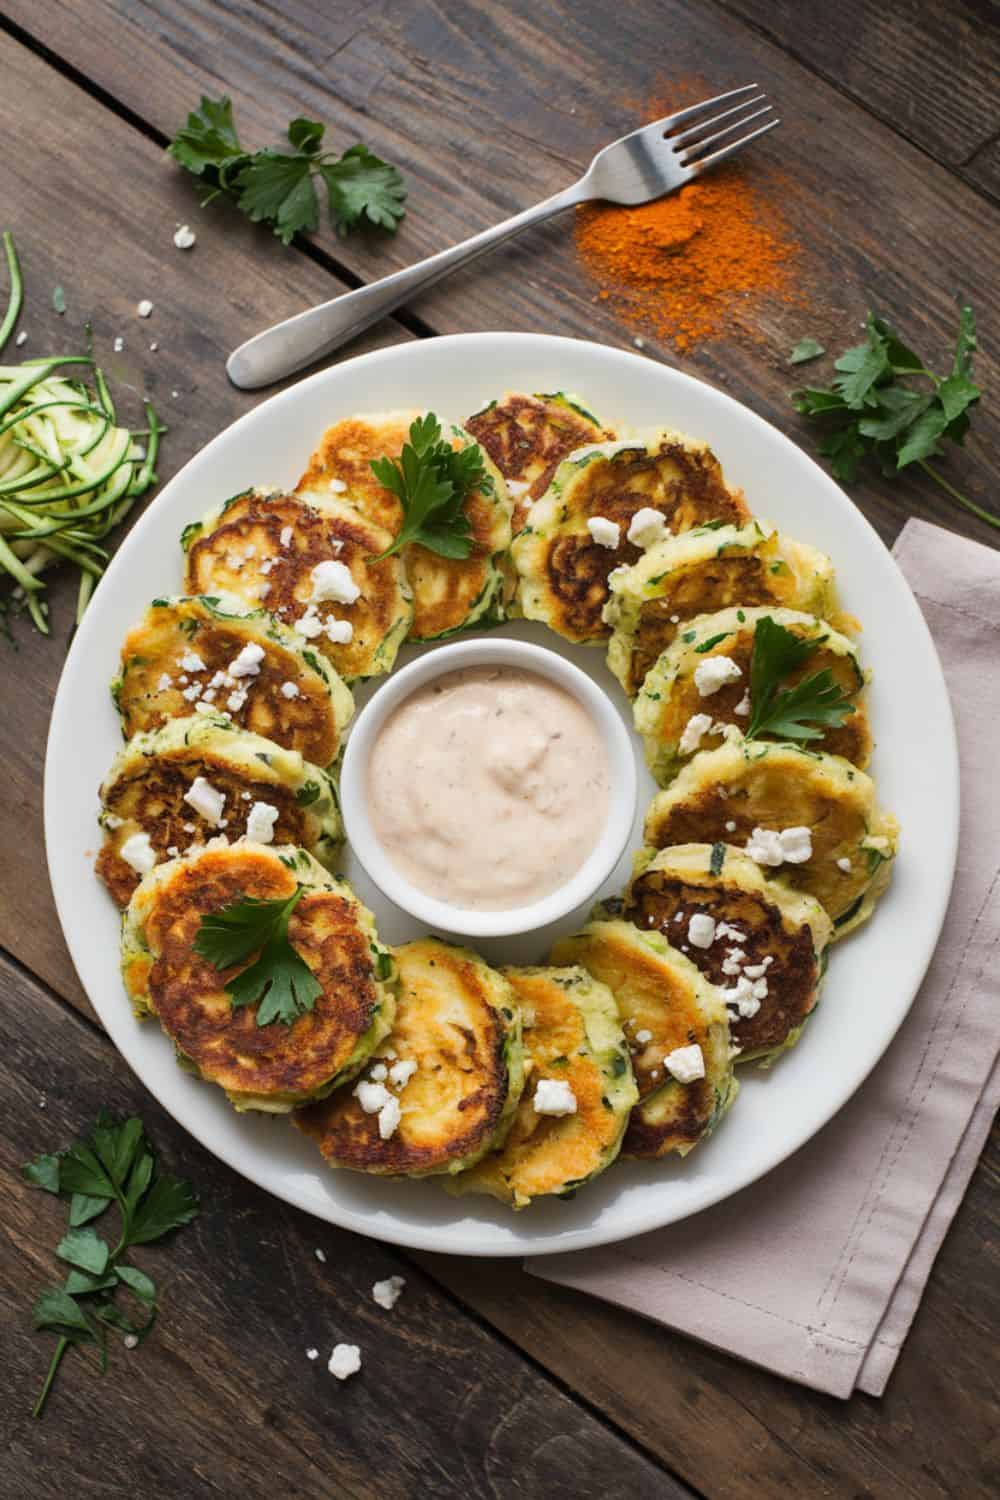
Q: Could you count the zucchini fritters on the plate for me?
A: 14